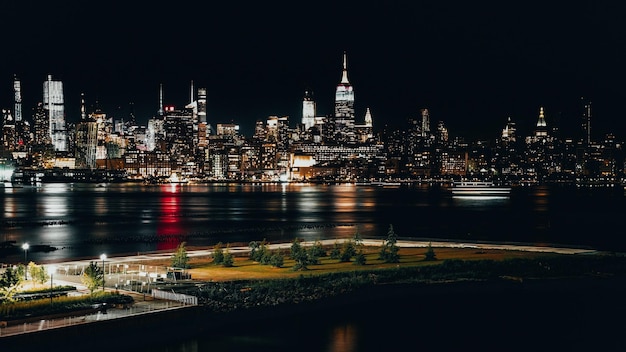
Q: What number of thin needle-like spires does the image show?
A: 3